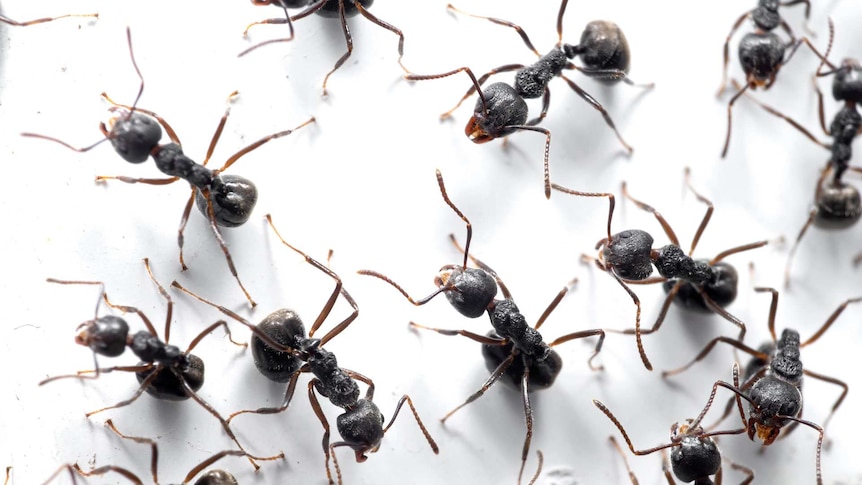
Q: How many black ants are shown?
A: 12